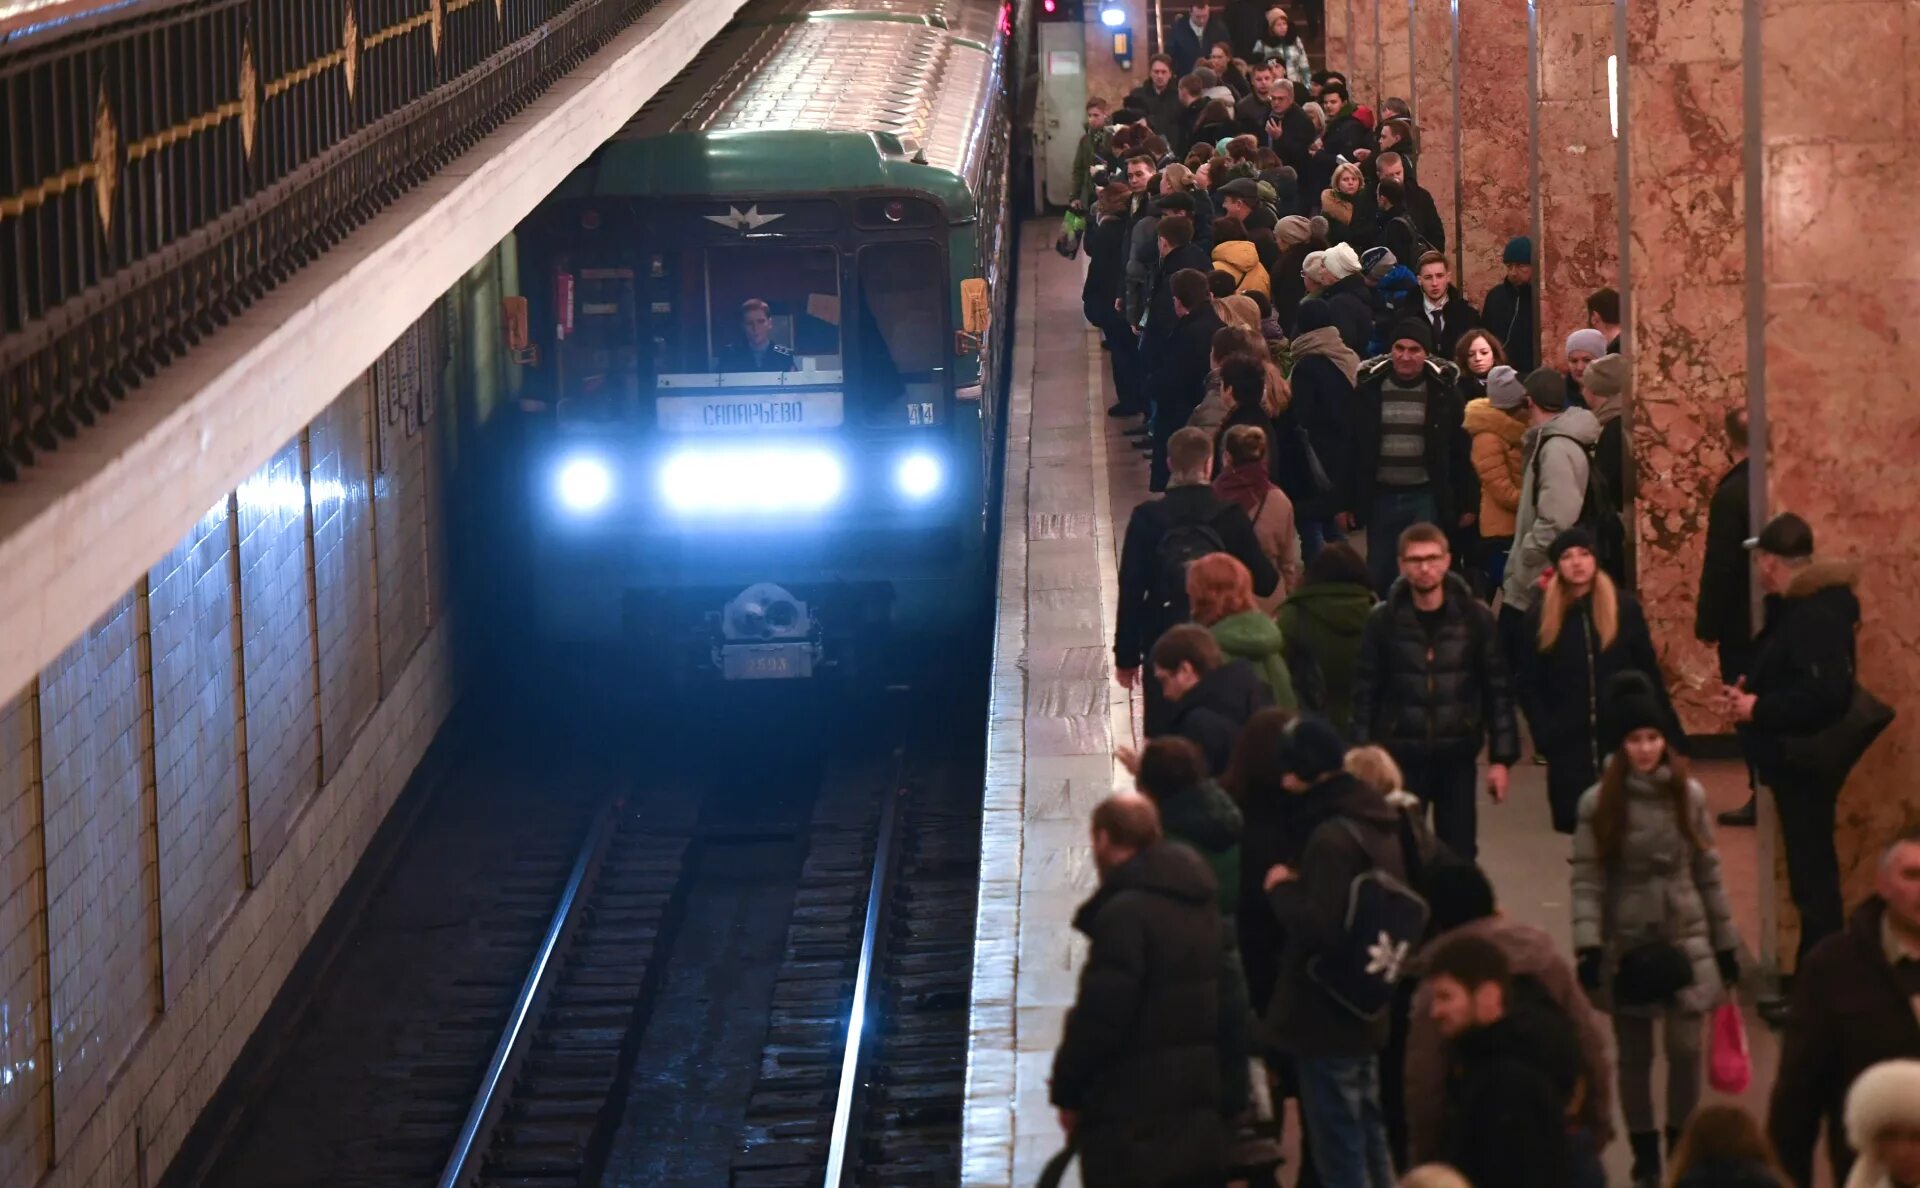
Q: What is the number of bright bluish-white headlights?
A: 3